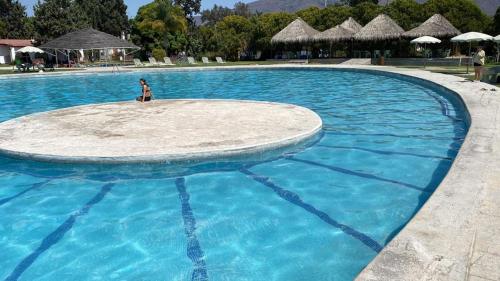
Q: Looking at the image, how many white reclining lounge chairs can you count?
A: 6